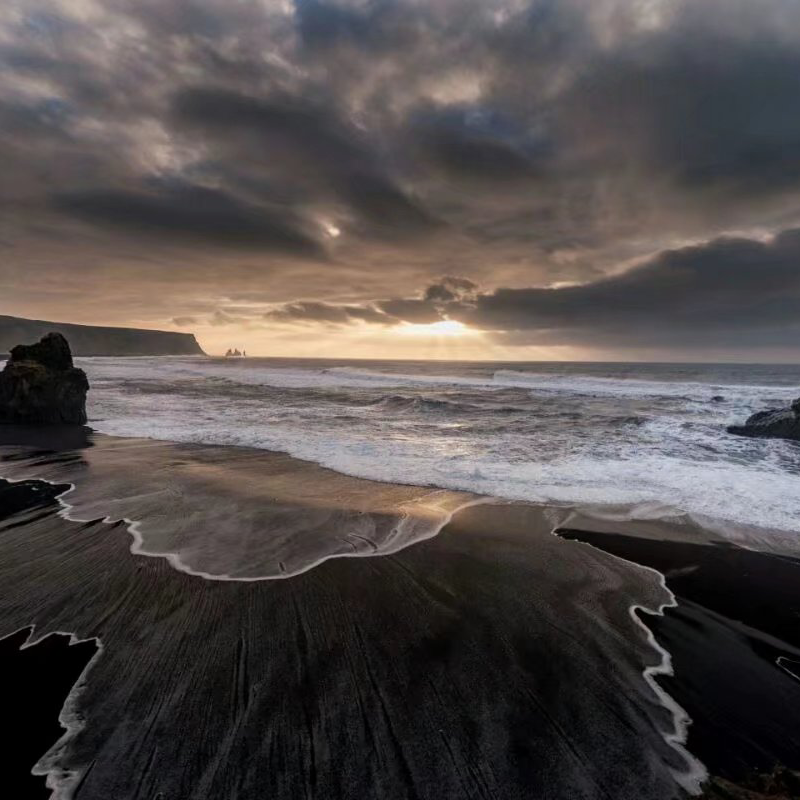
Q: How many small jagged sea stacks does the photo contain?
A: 3